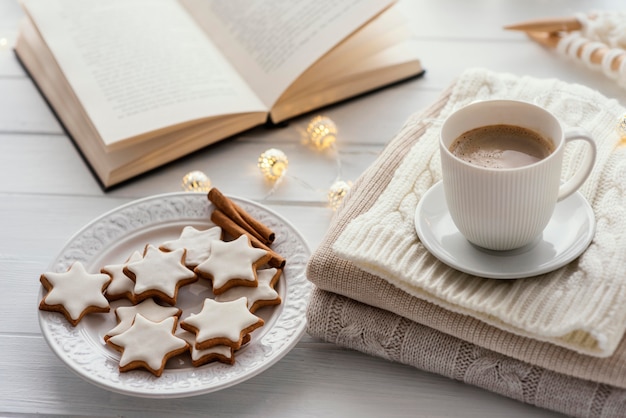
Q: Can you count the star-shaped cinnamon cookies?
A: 10